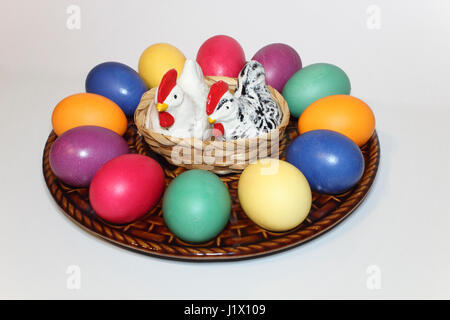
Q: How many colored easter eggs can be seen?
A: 12